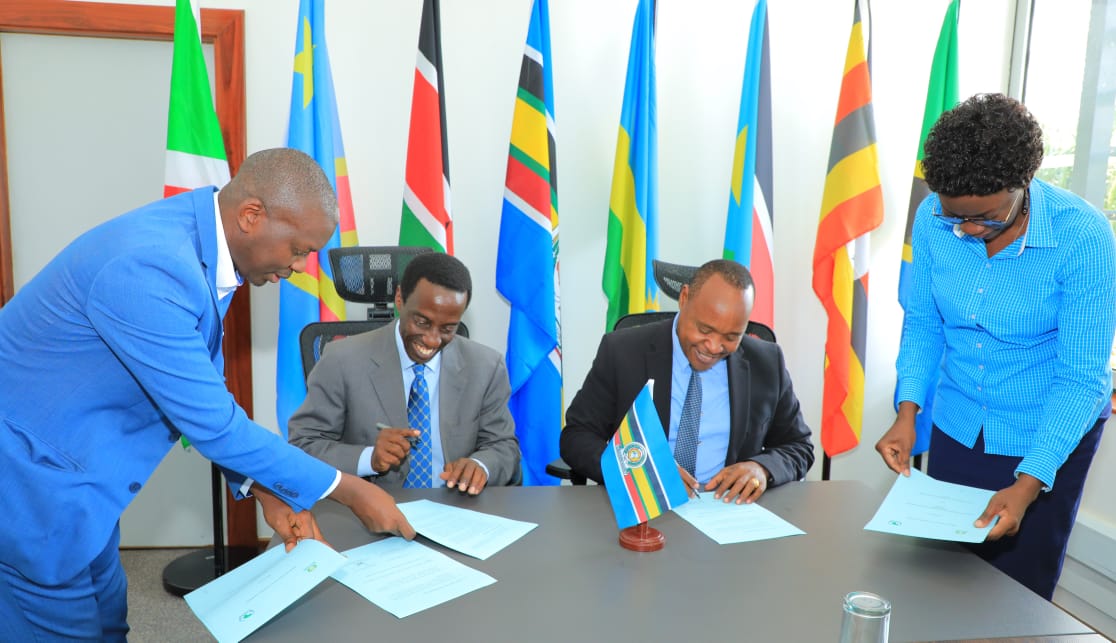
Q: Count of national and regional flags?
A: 9